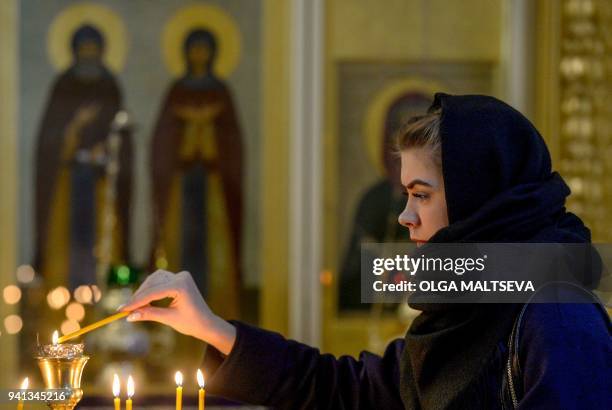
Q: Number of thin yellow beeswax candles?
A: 6